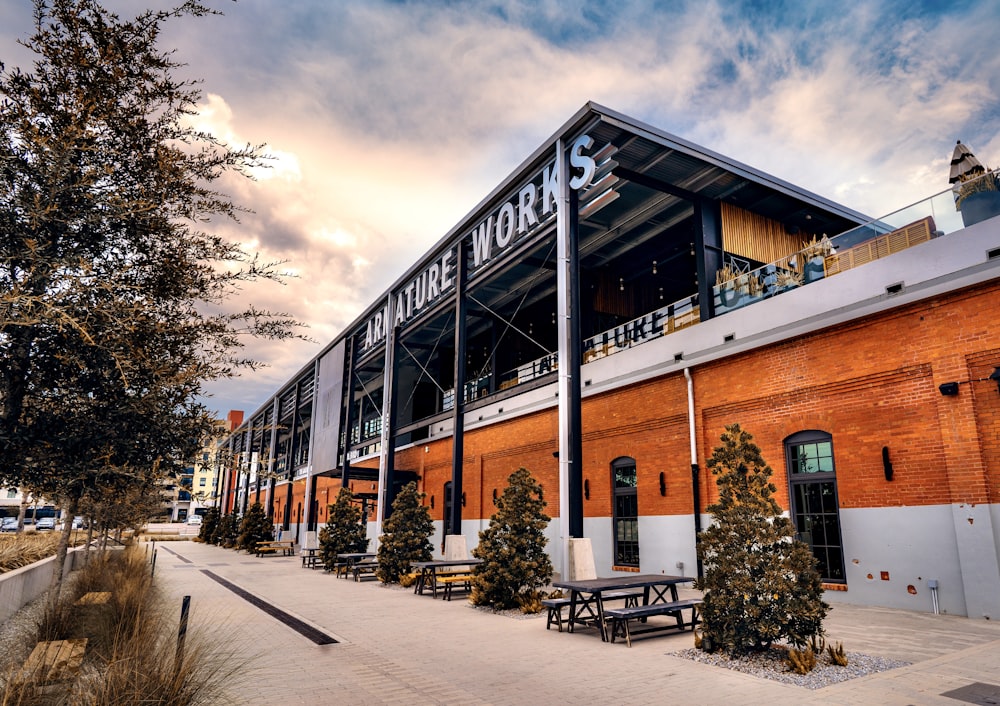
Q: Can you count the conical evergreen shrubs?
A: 7